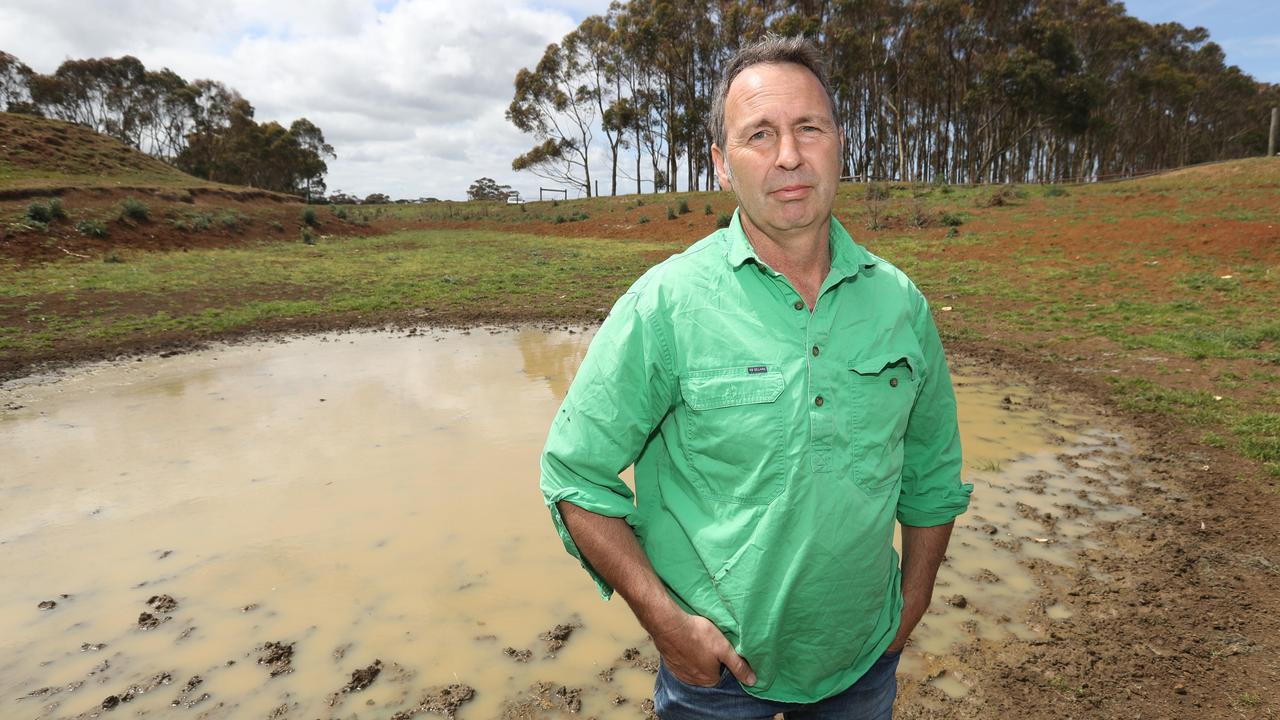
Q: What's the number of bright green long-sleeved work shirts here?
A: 1